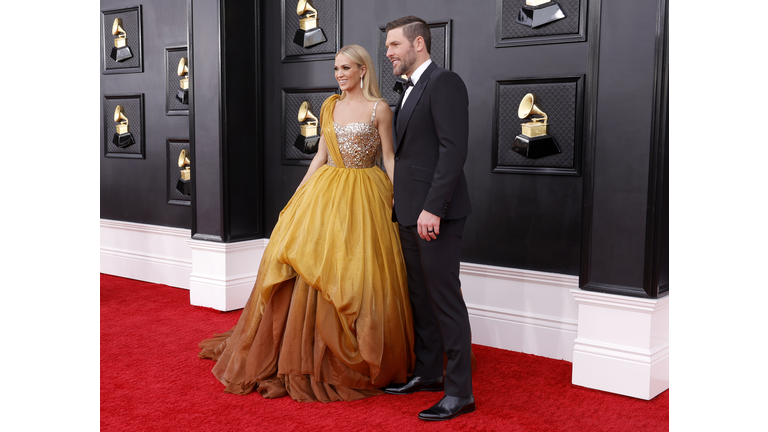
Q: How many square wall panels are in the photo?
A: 9